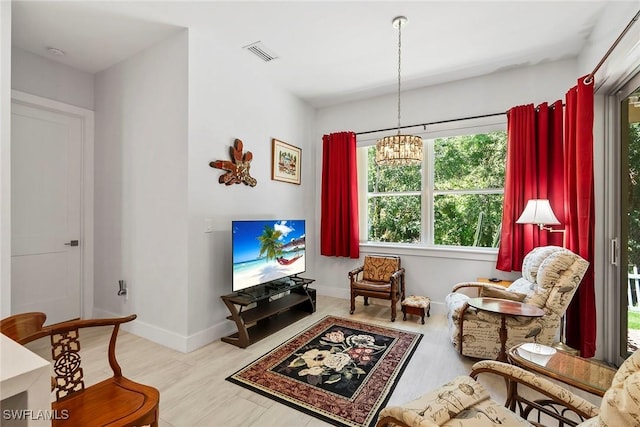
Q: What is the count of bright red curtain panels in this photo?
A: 3